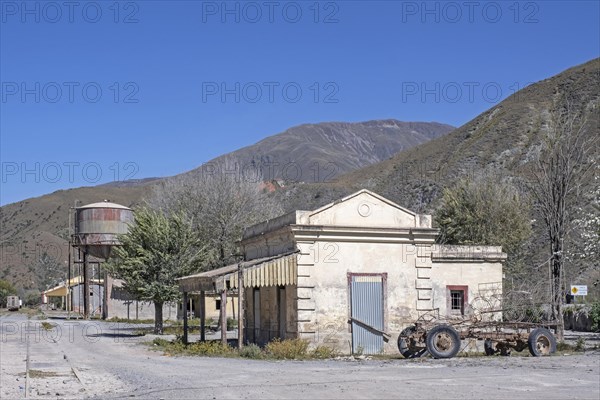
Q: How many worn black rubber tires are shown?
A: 4